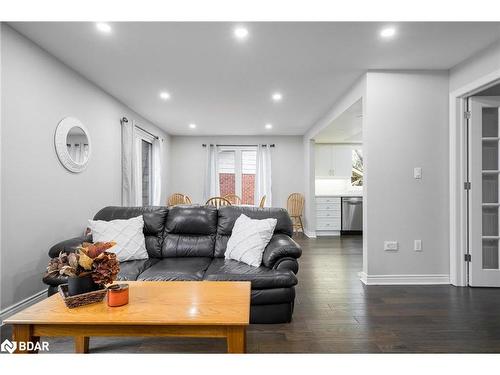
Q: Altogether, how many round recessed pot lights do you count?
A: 7